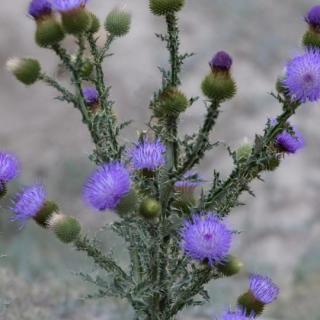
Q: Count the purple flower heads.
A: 15